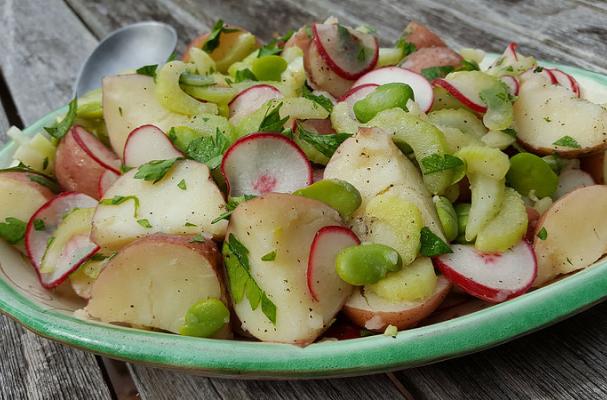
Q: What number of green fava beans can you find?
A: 8